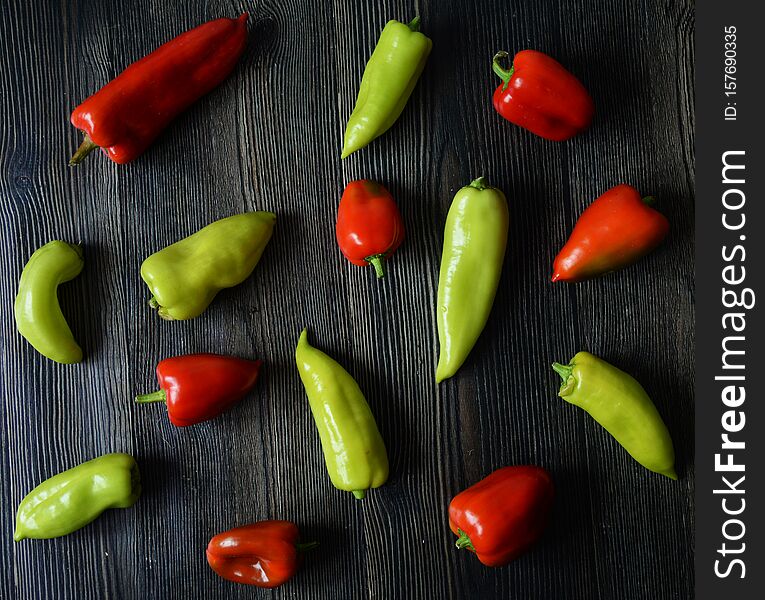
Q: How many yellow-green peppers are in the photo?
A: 7